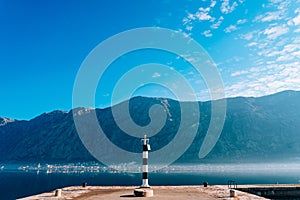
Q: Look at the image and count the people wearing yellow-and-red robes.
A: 0